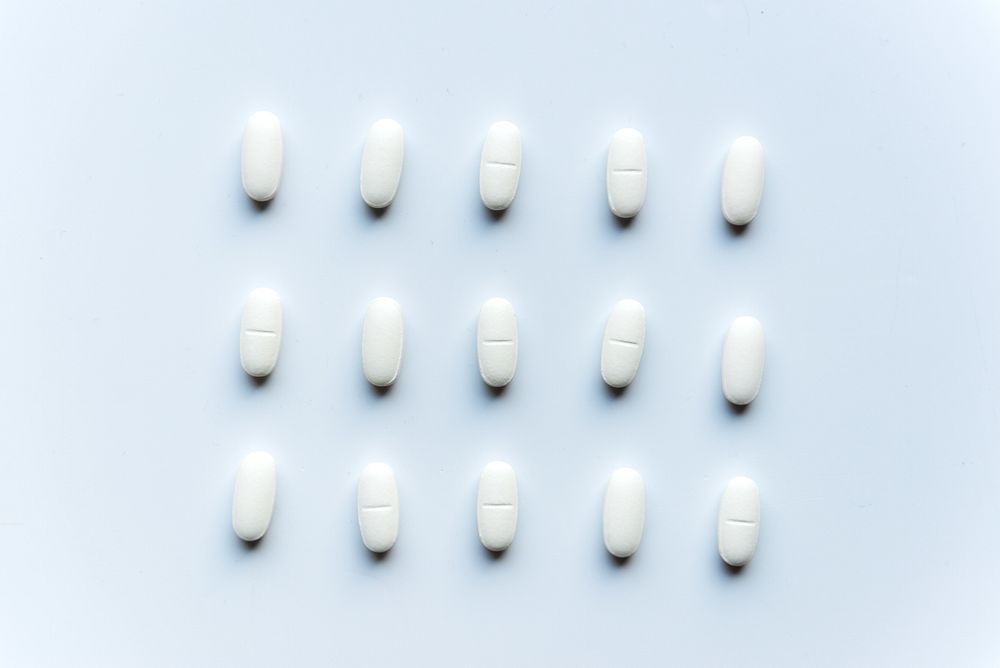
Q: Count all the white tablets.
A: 15